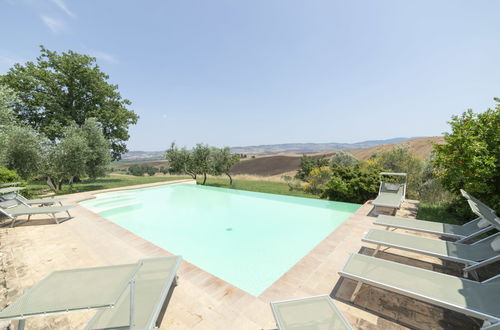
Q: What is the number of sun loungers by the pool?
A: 8